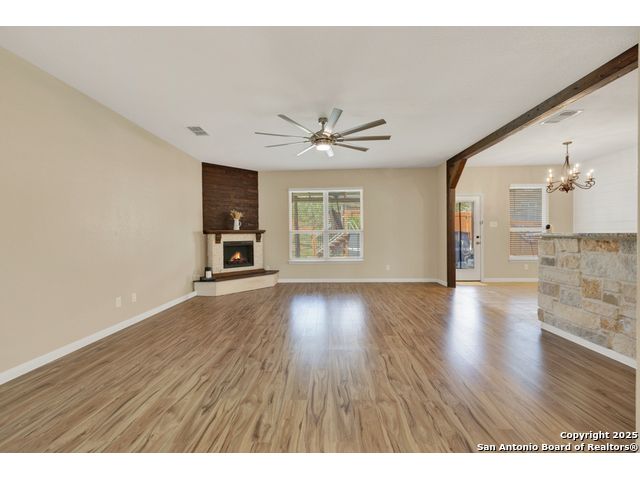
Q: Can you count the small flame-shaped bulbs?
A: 9